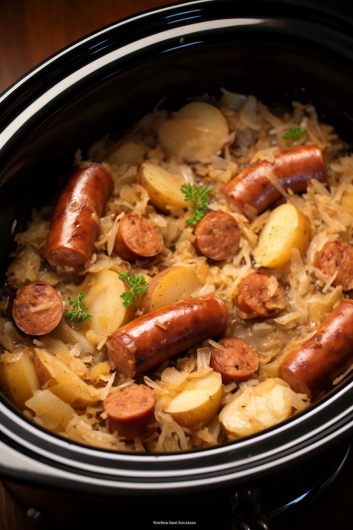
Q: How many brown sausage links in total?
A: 4